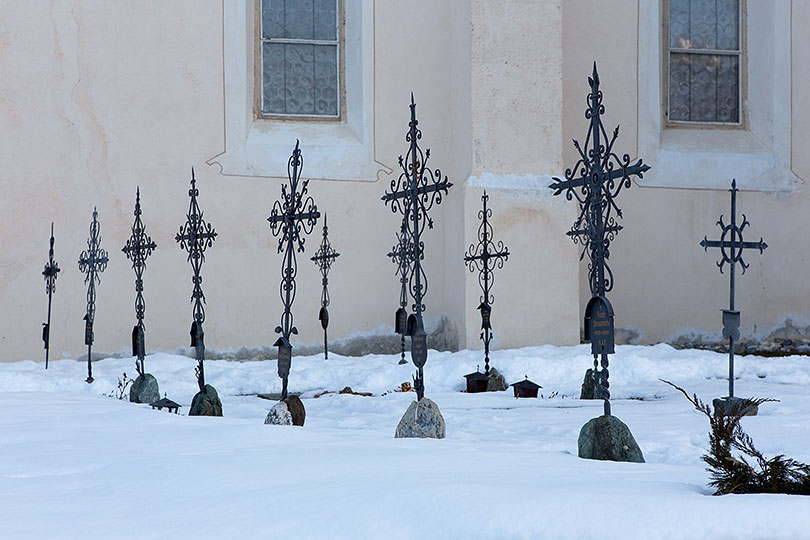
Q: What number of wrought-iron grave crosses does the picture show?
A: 12